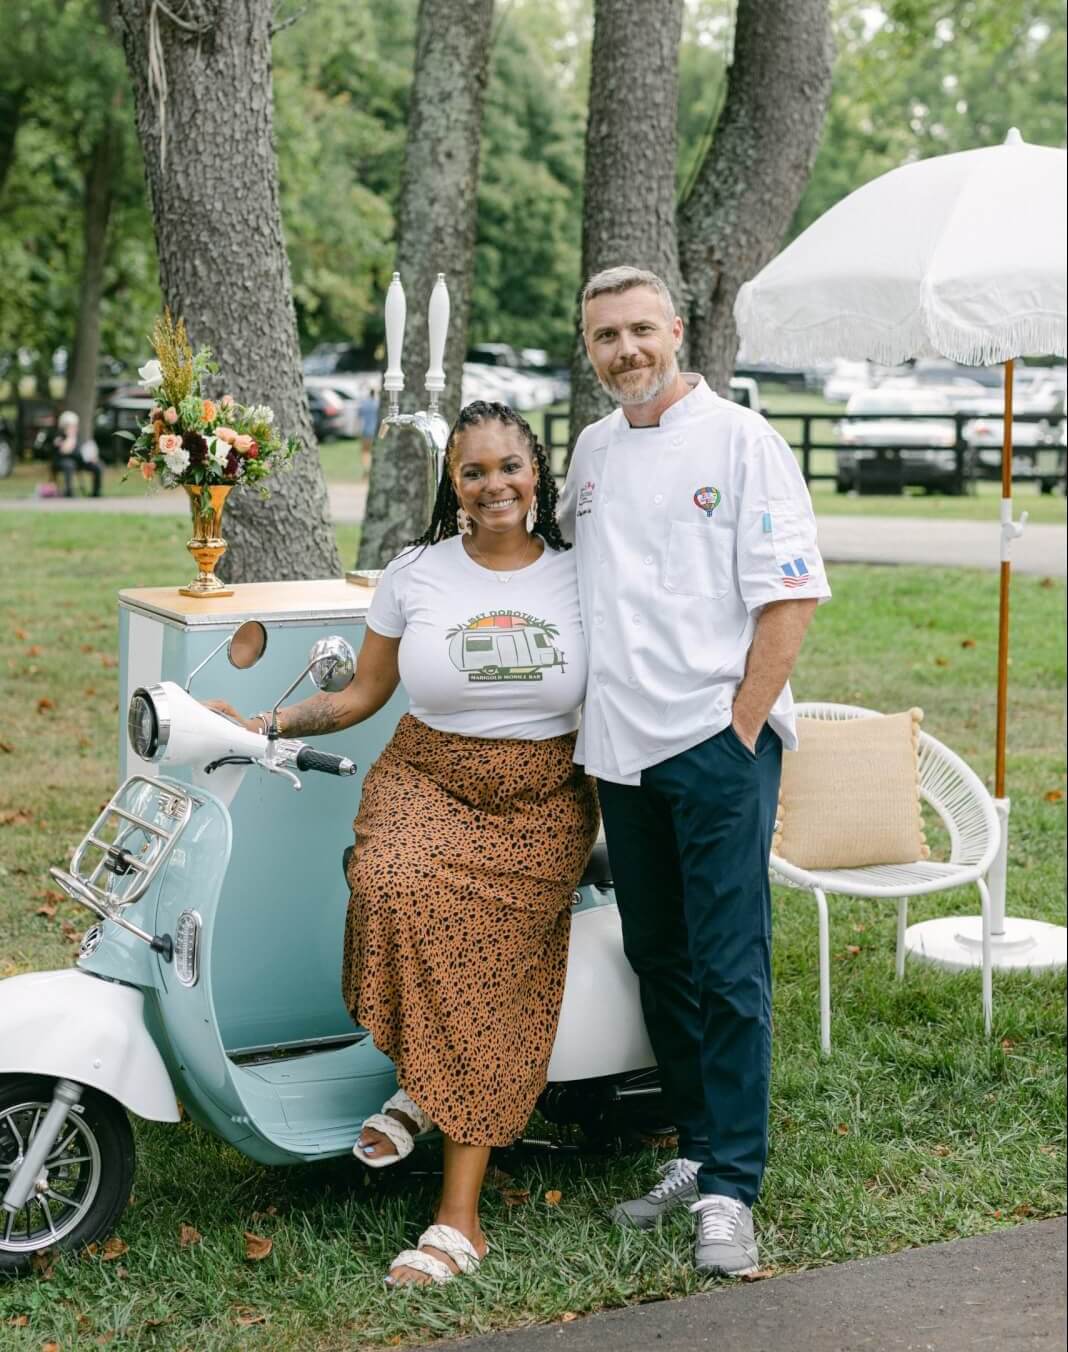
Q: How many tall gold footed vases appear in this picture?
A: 1